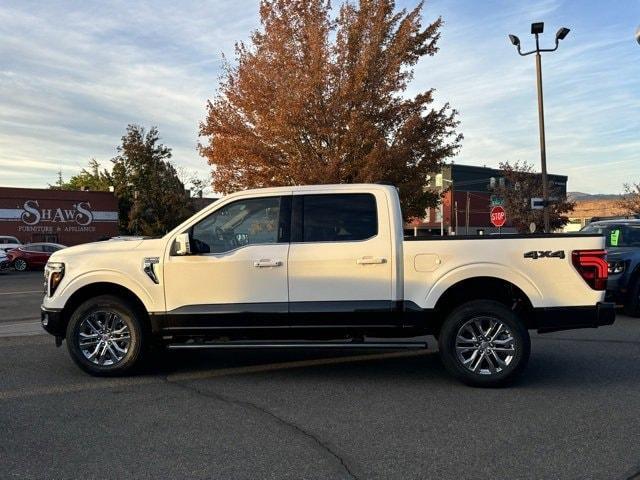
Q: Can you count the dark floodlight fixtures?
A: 3